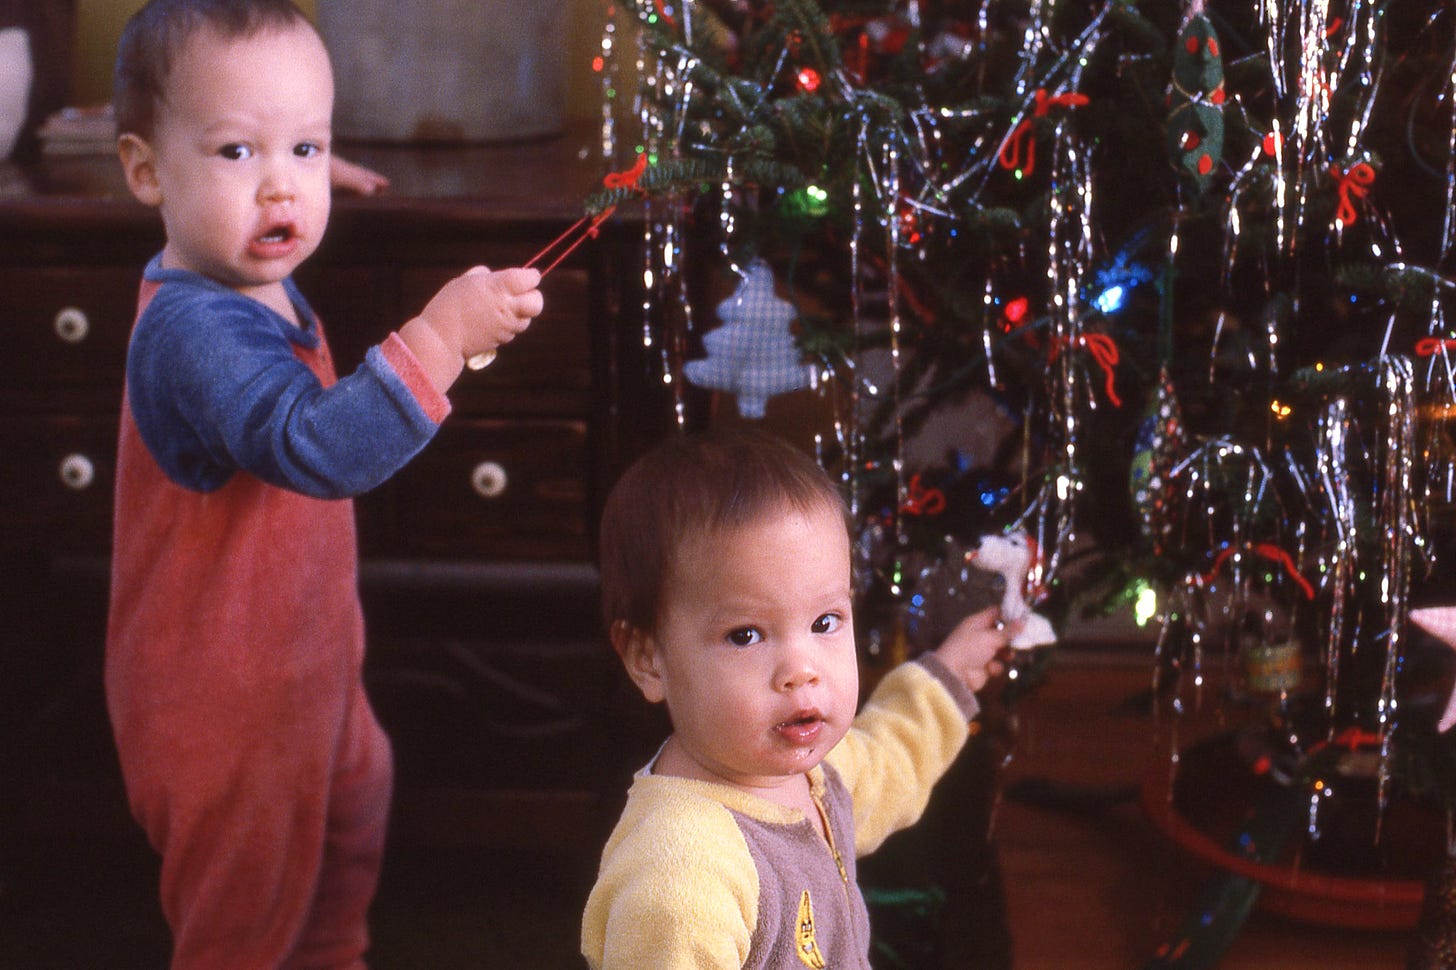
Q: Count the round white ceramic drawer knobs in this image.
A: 3